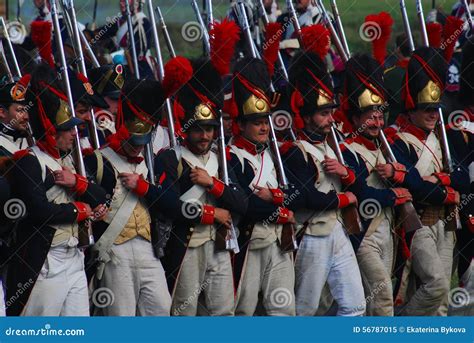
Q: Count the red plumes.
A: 8